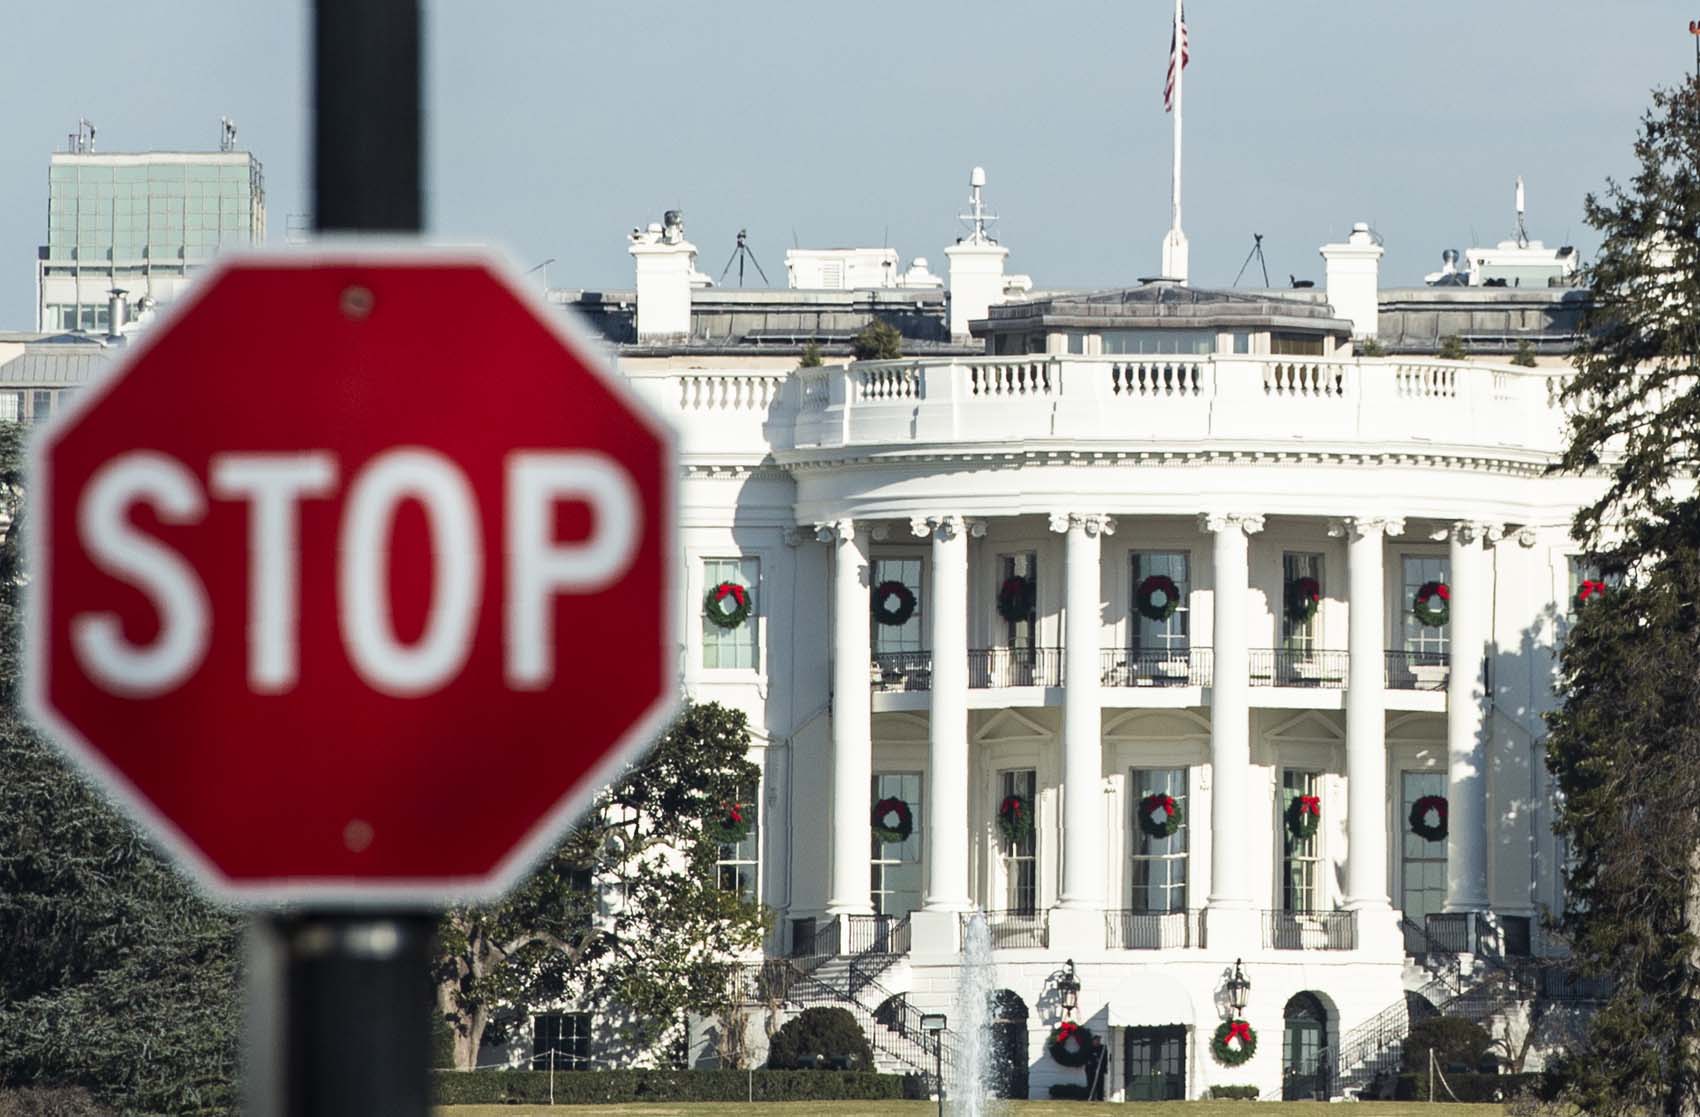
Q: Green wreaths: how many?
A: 15